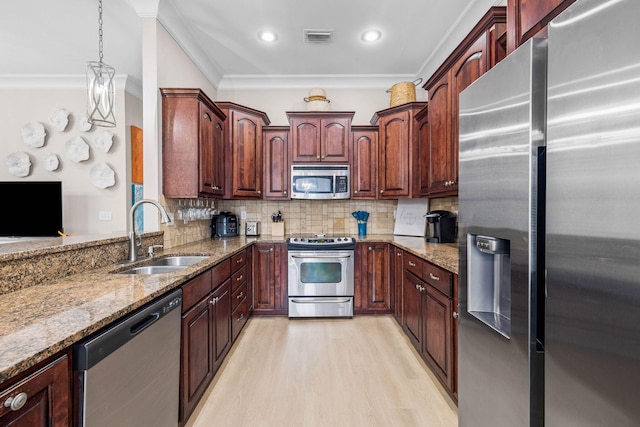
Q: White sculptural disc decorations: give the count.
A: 8